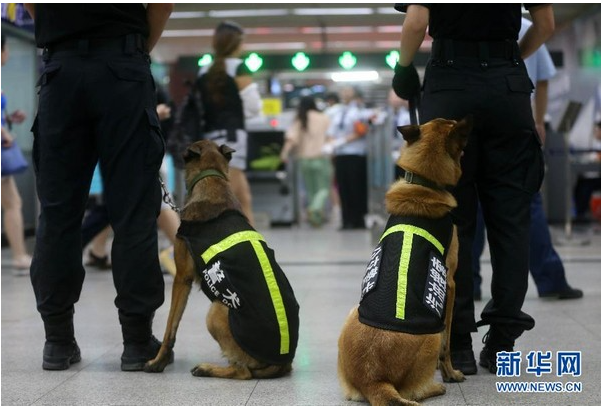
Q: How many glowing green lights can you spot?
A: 5